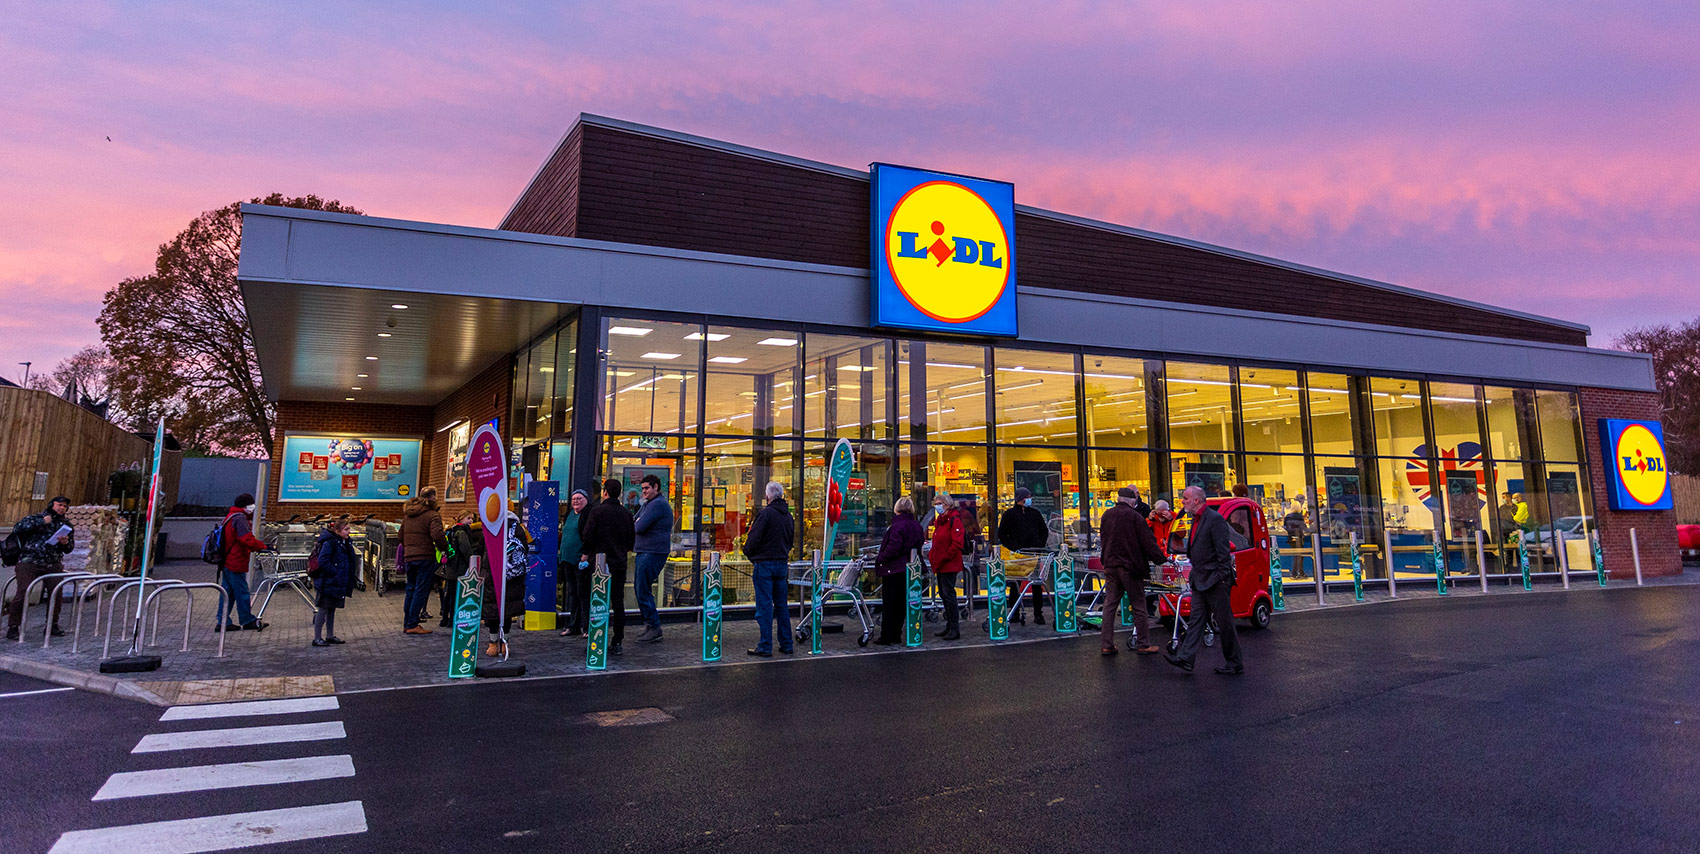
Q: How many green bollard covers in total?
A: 13